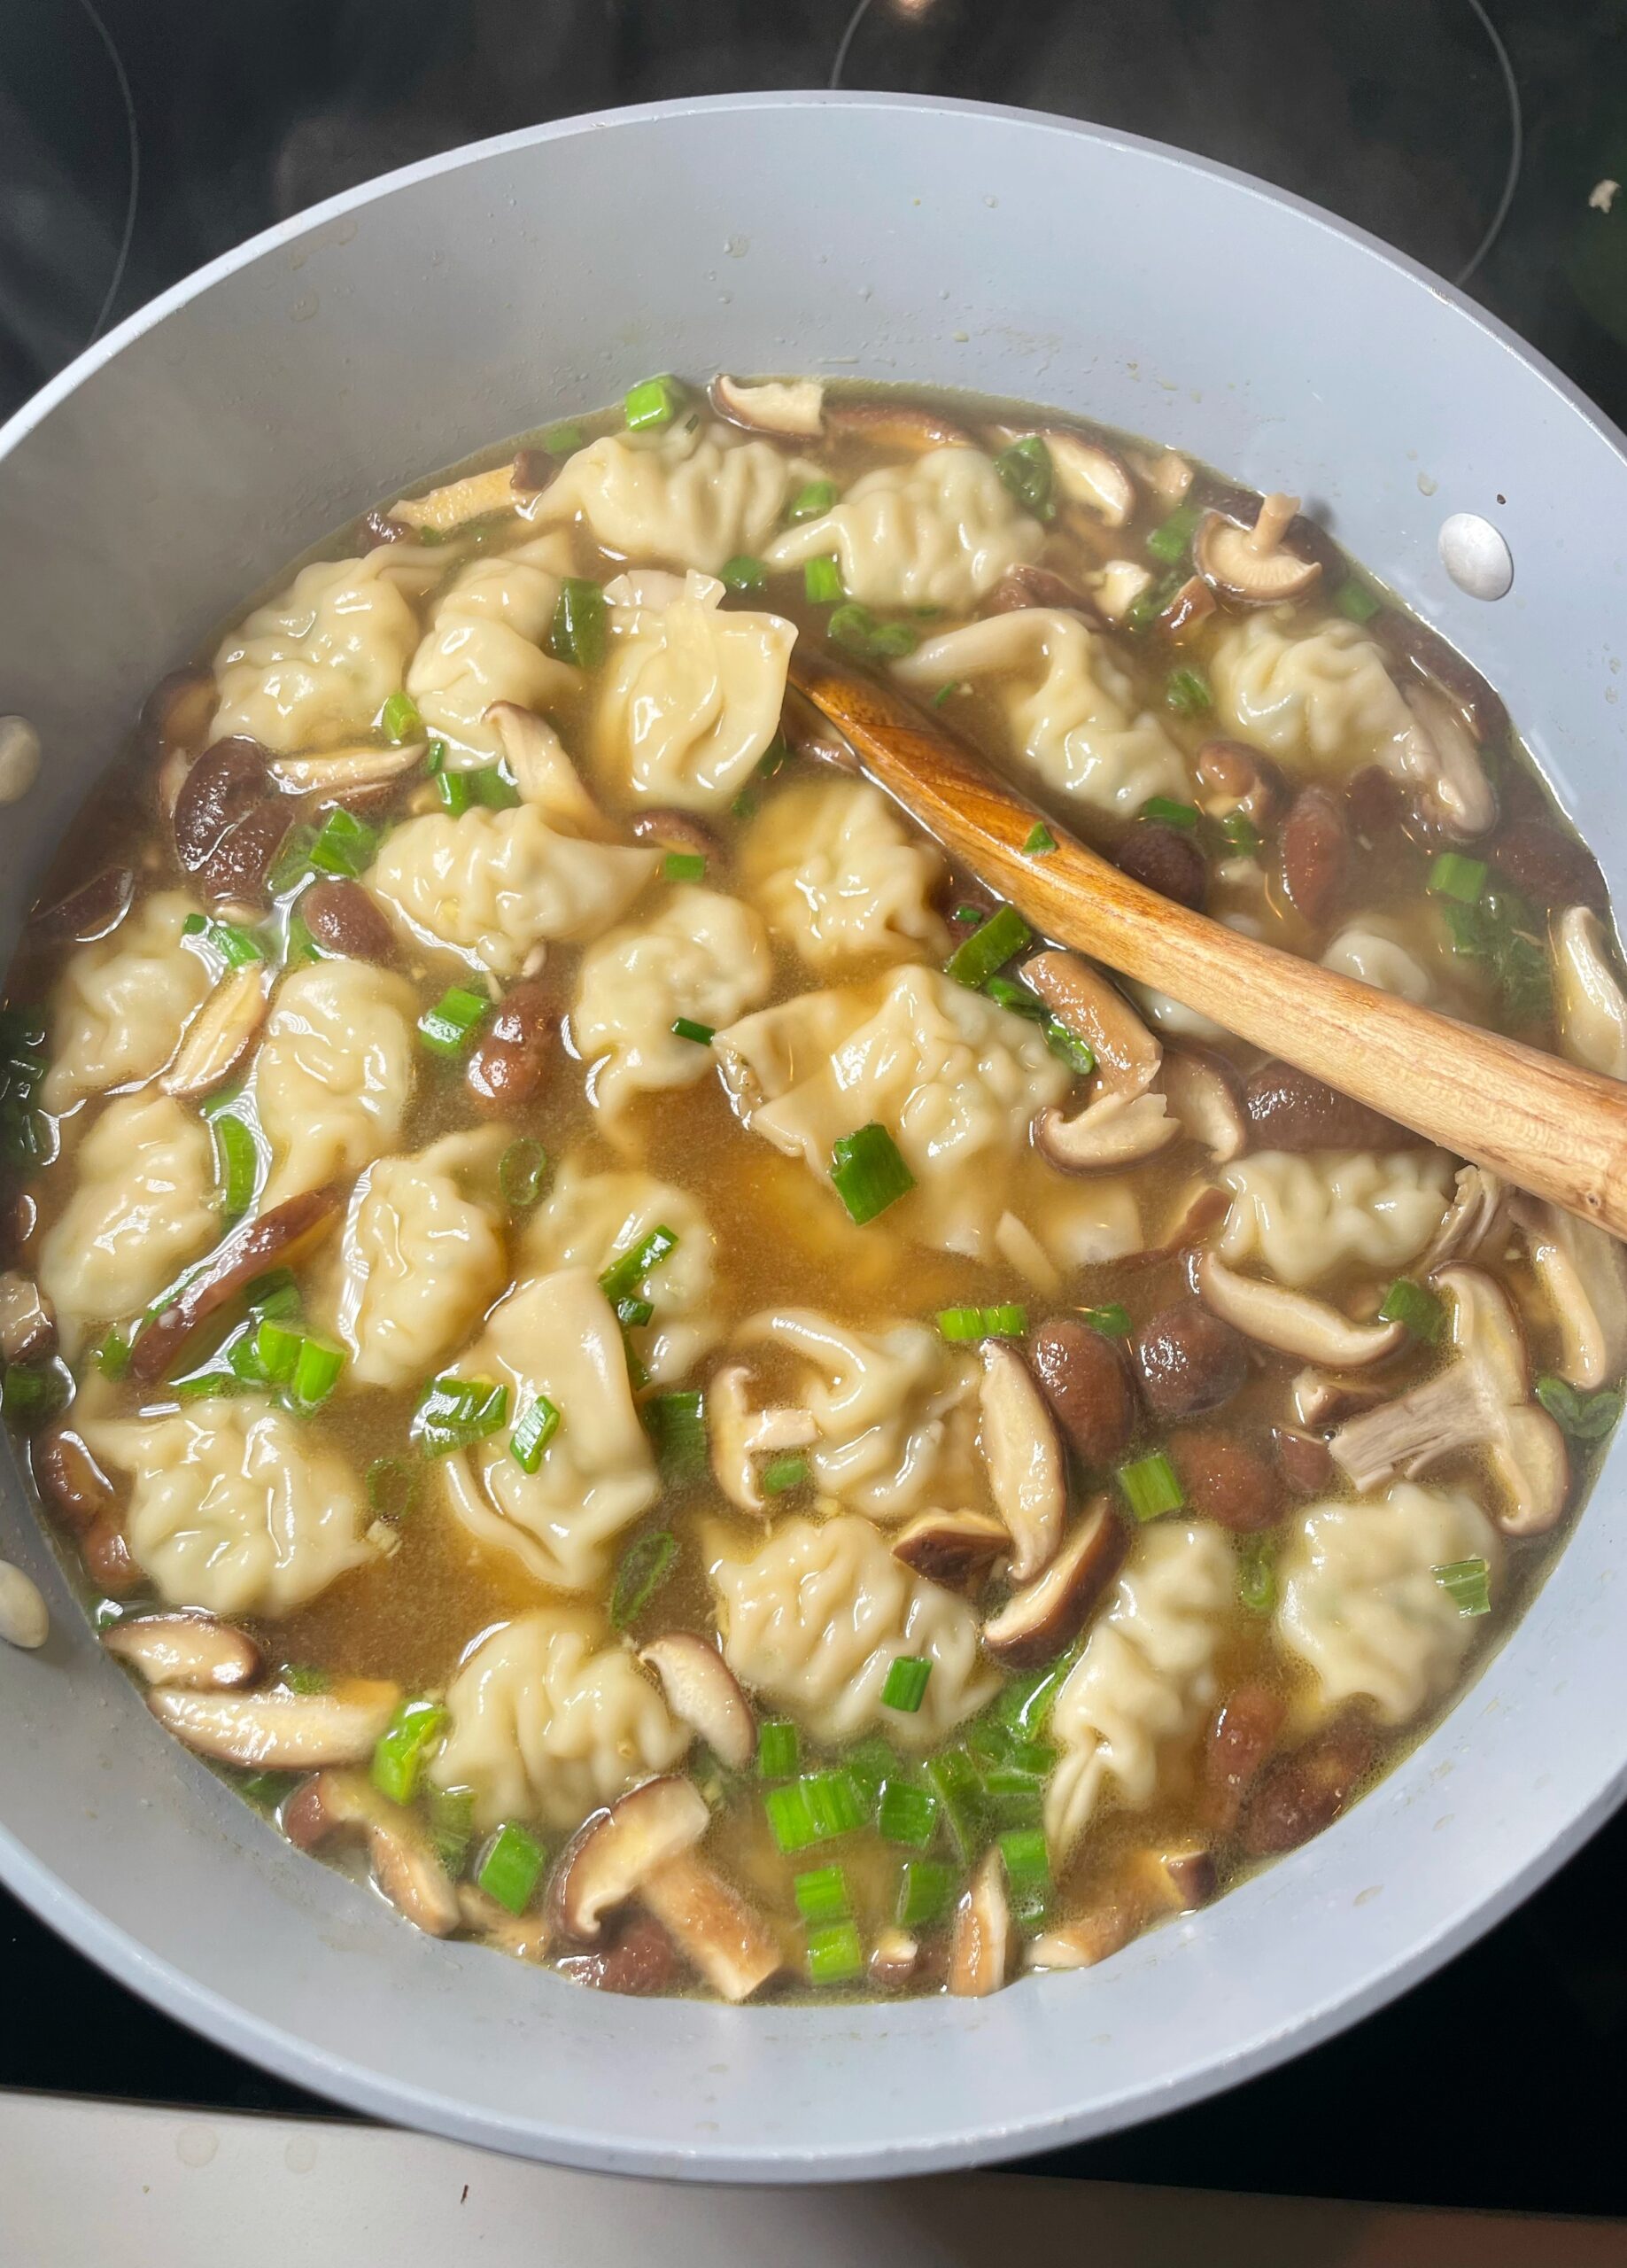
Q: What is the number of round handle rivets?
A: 3